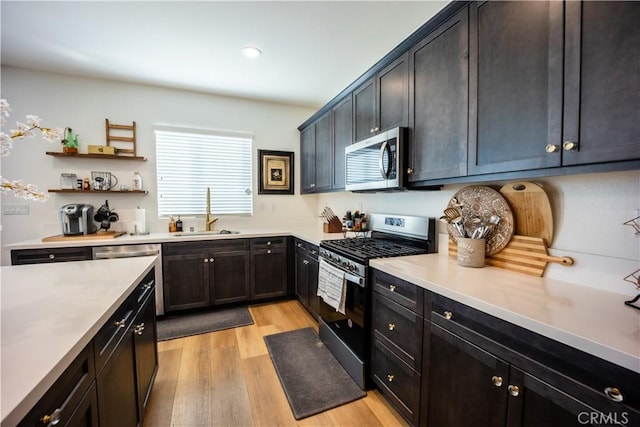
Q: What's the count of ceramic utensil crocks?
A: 1